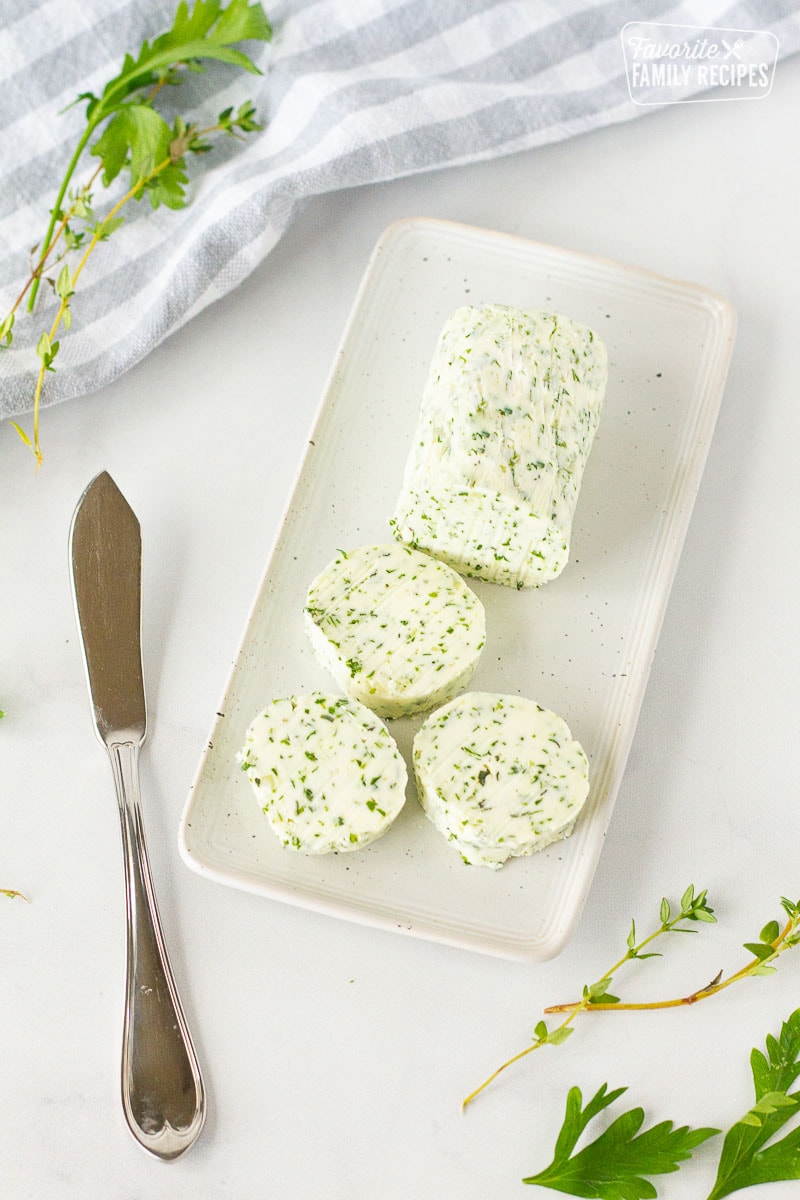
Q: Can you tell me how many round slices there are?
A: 3